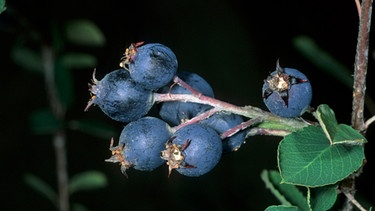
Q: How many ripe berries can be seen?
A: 7